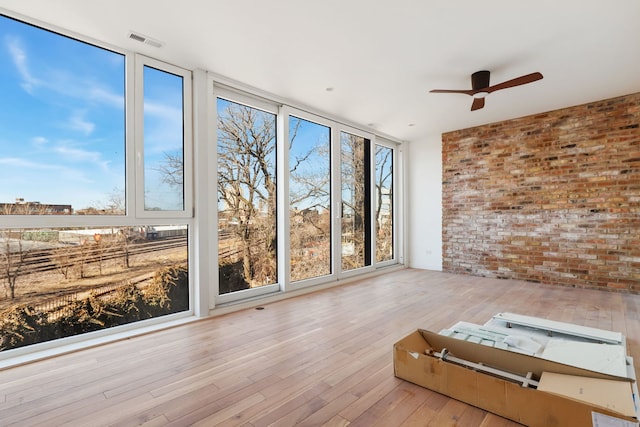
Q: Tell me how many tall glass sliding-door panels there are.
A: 4